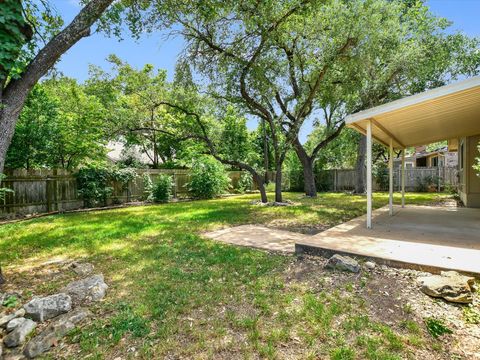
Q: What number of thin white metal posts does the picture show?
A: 3